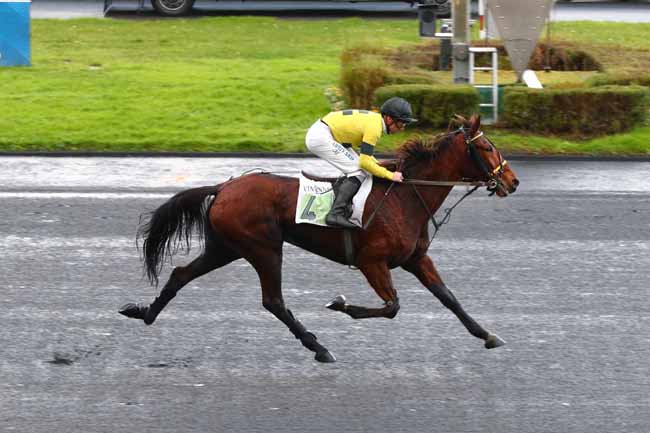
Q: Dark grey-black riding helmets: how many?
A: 1